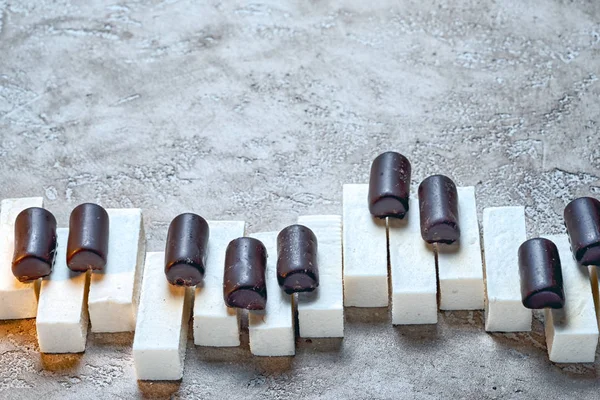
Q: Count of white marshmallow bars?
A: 12